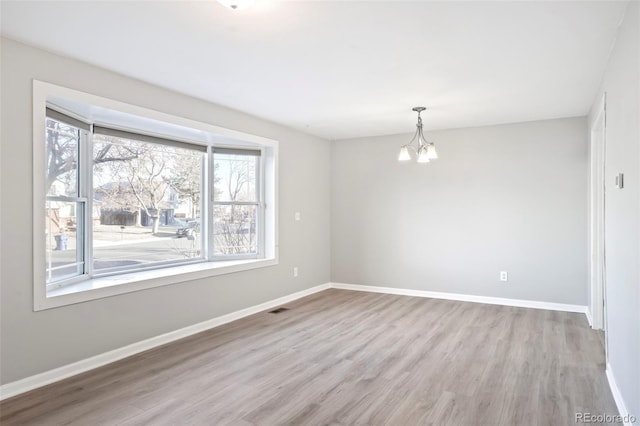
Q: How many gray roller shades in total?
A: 3